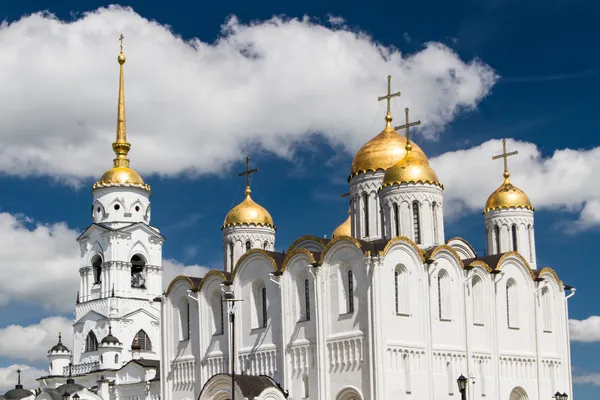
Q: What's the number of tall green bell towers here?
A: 0